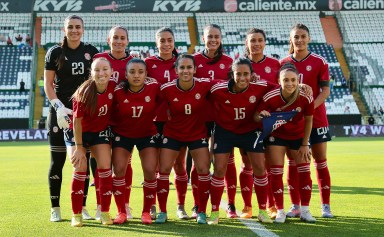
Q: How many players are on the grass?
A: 11